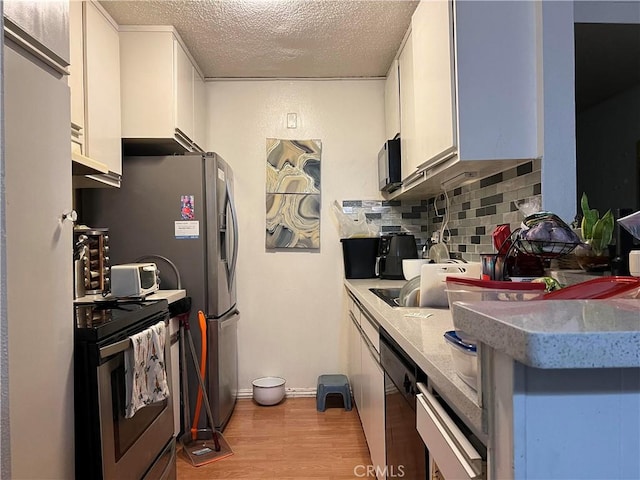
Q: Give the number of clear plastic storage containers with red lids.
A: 2